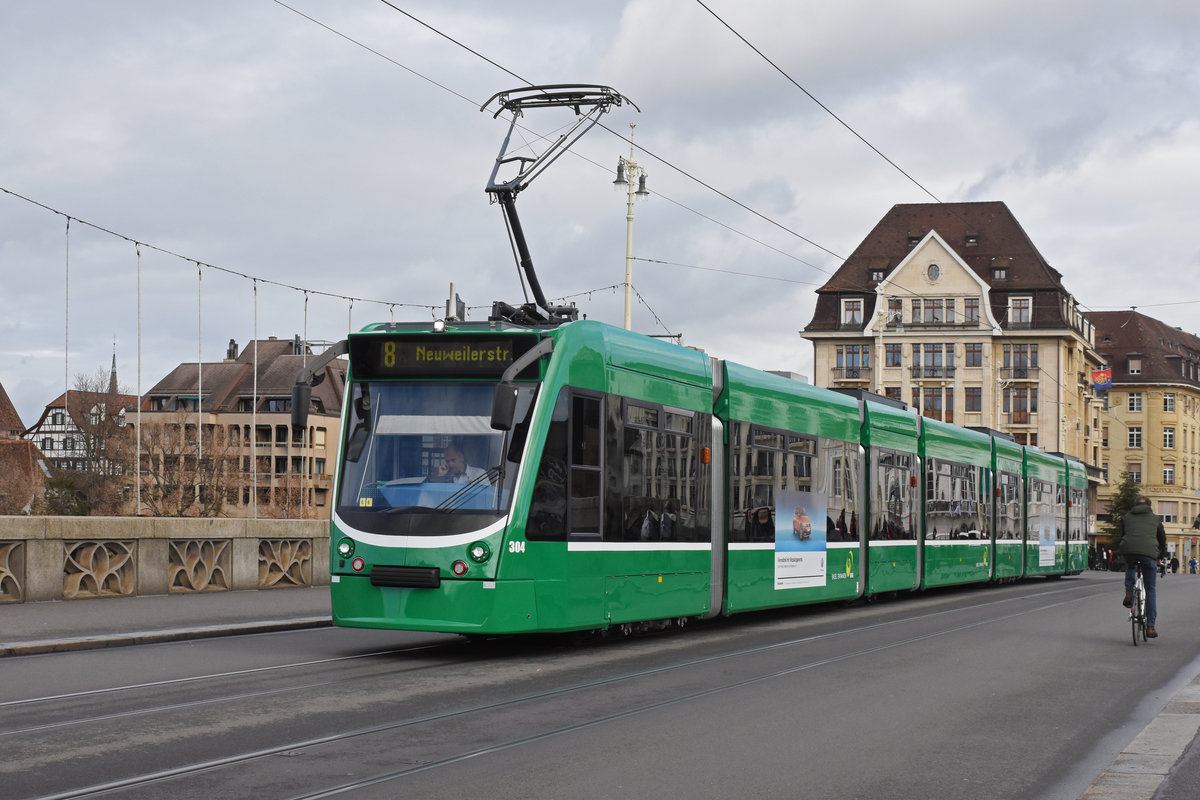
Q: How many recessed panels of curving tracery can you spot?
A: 4